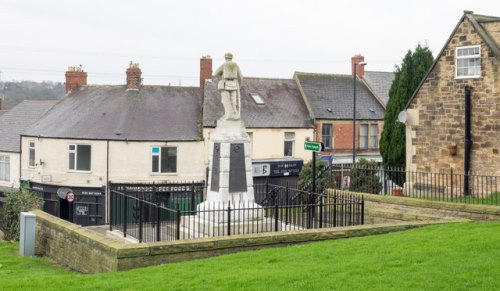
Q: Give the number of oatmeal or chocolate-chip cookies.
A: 0